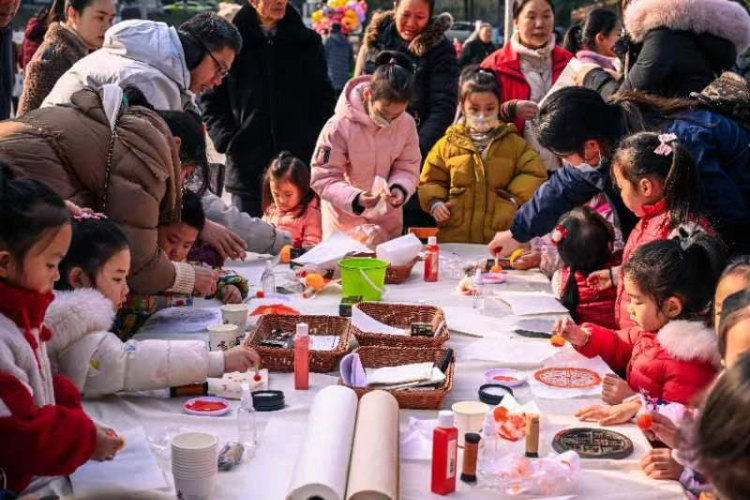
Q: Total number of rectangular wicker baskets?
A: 4